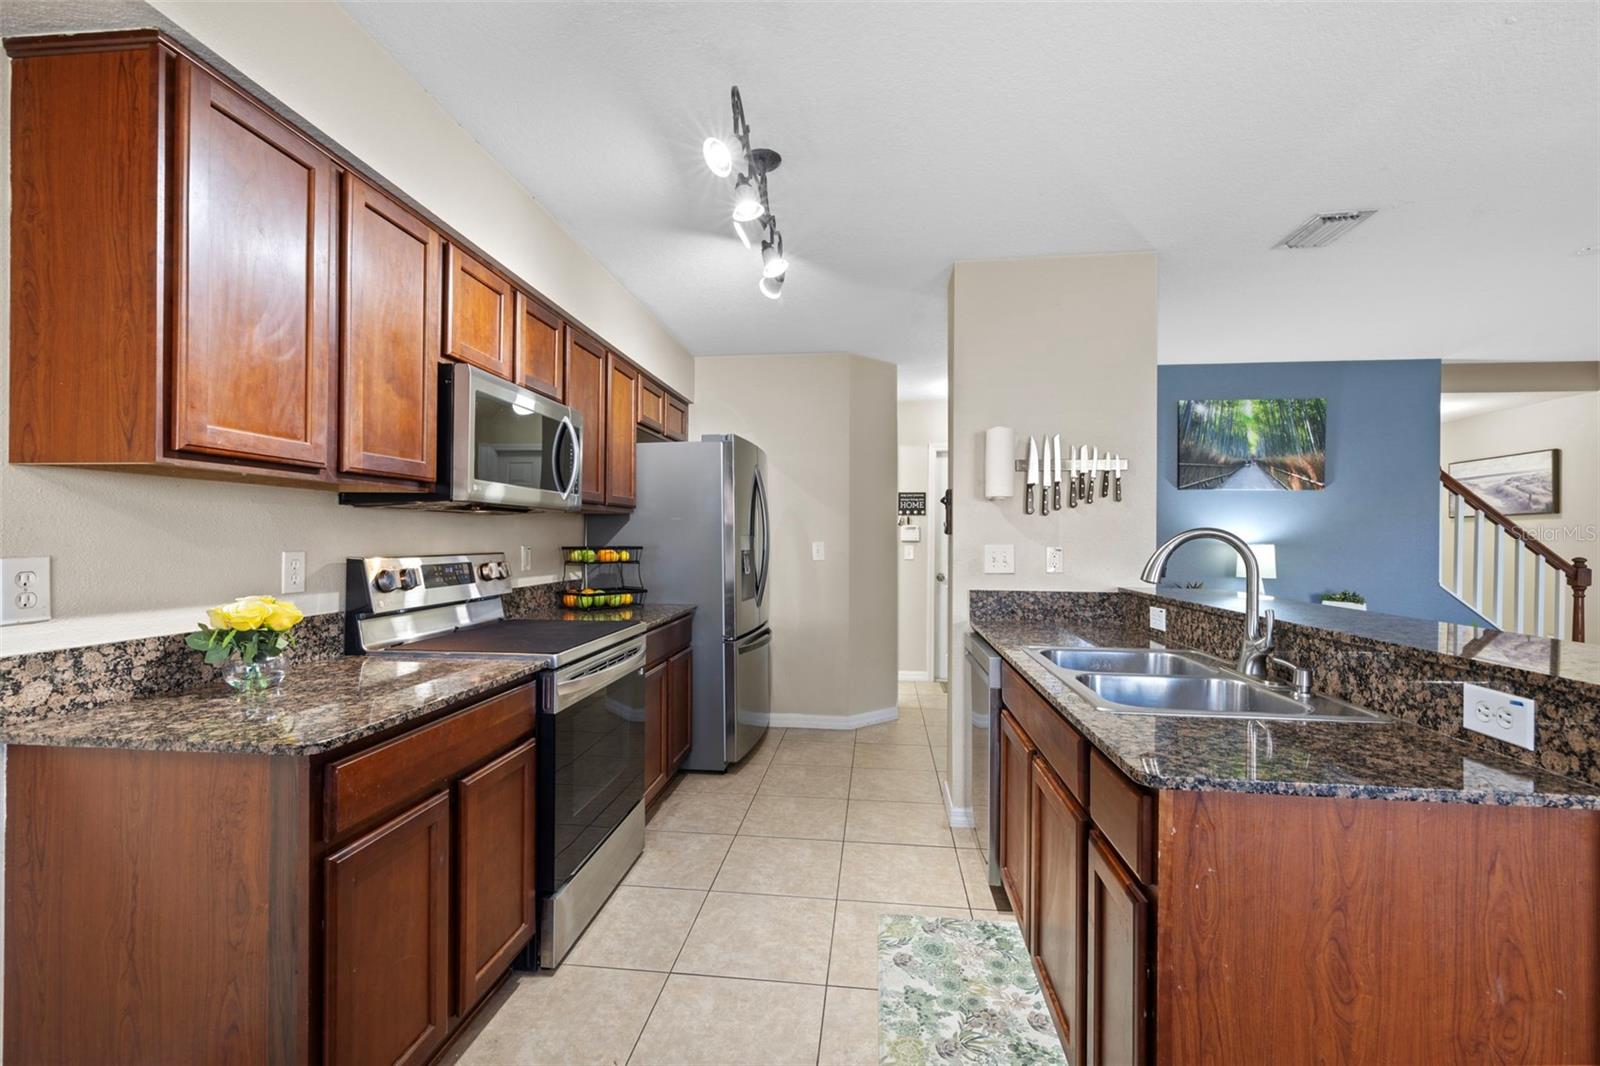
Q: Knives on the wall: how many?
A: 8